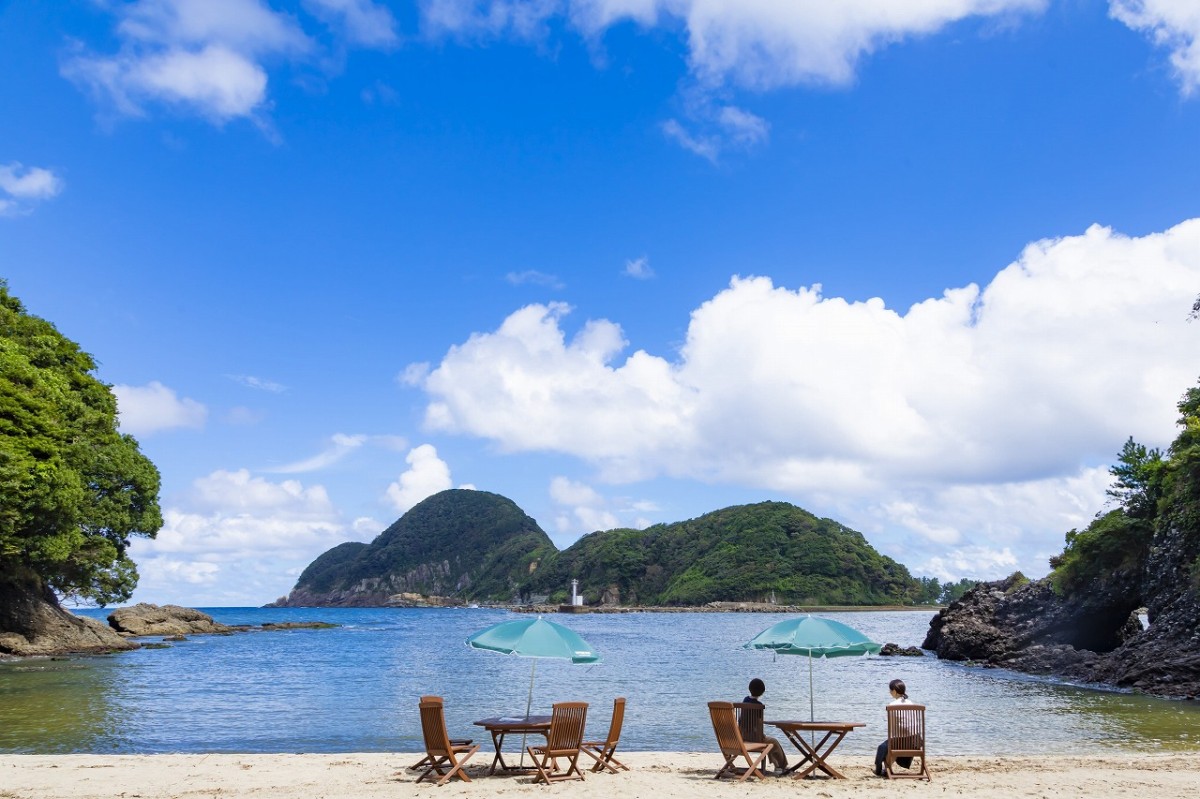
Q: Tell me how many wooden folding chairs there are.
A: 7